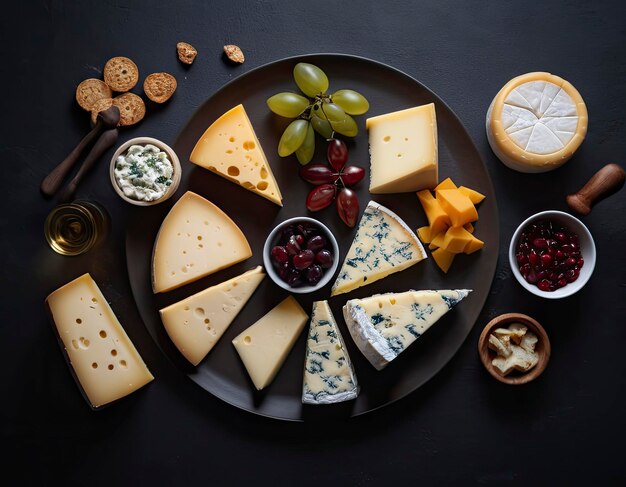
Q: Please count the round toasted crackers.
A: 5